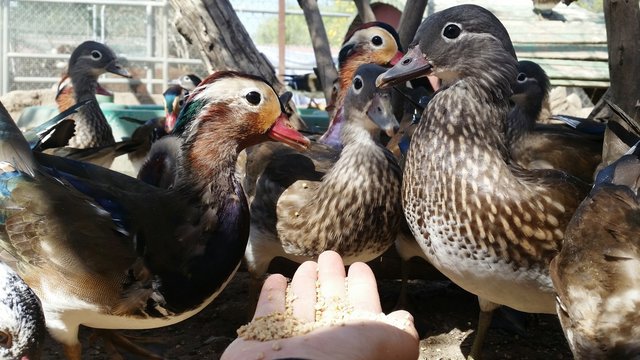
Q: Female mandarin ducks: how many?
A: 4